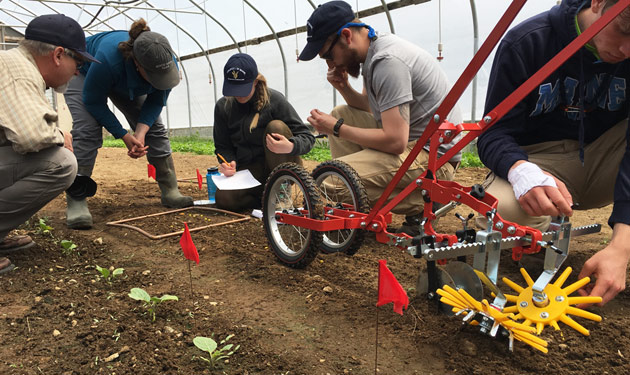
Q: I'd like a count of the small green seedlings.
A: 5